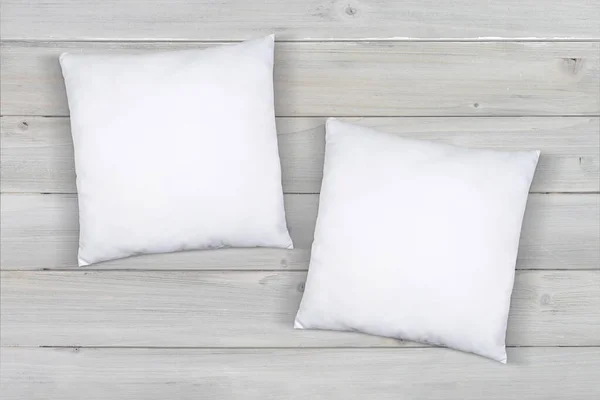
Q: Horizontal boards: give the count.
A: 6